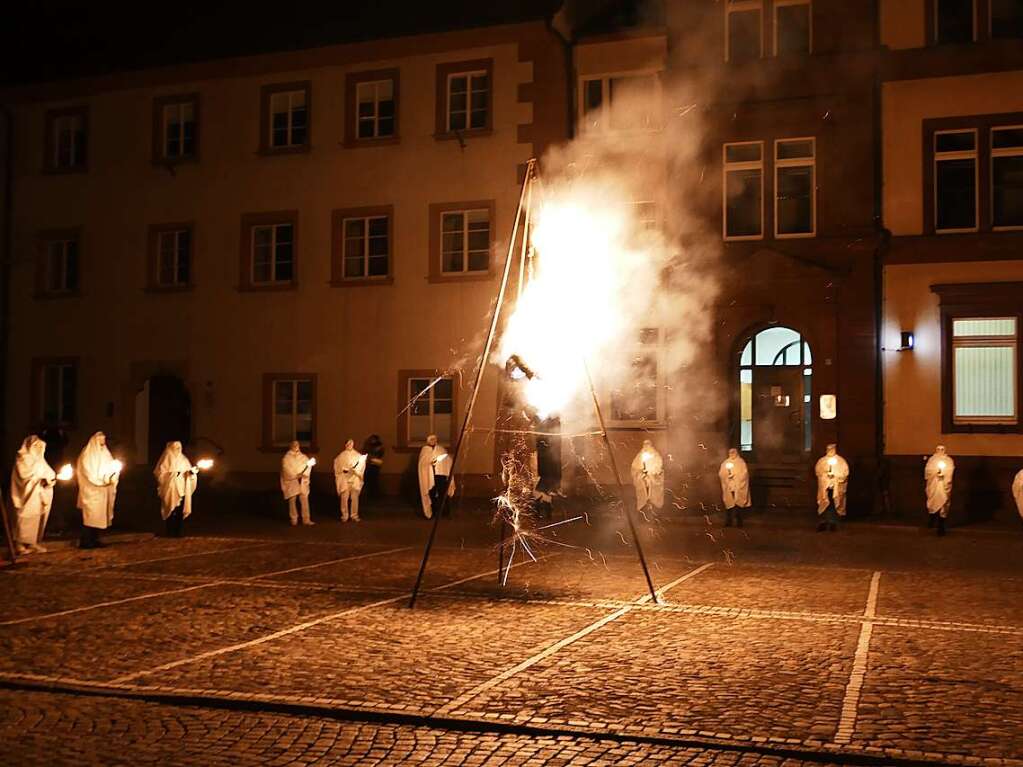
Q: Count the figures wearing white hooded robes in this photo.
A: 11